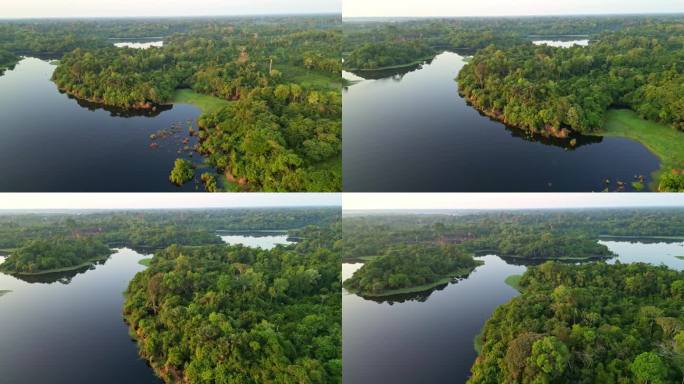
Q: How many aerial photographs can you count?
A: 4